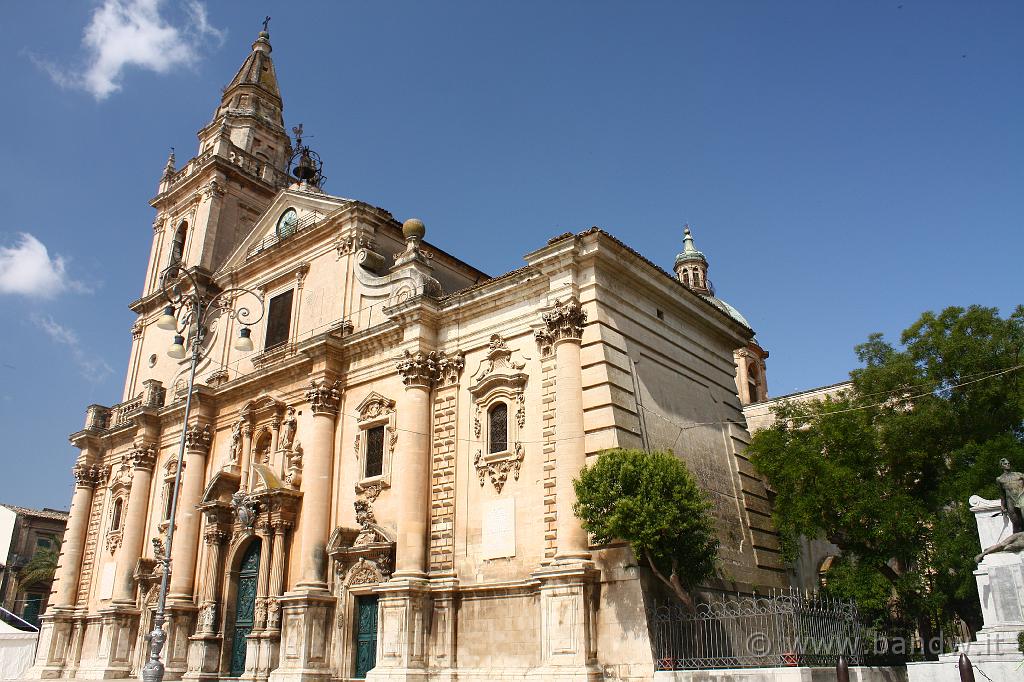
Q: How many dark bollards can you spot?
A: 2